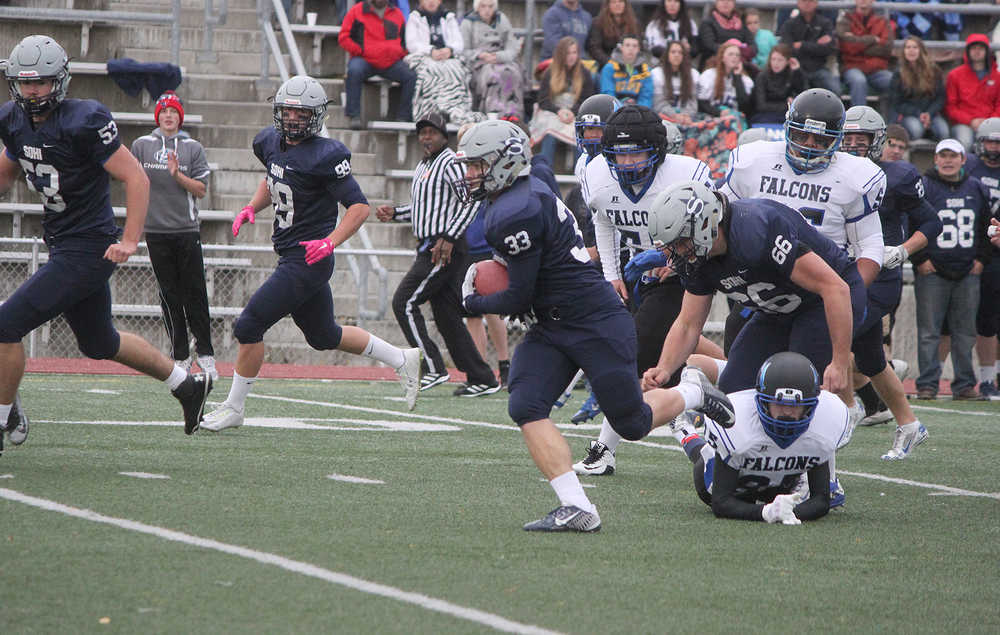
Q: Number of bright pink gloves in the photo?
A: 2